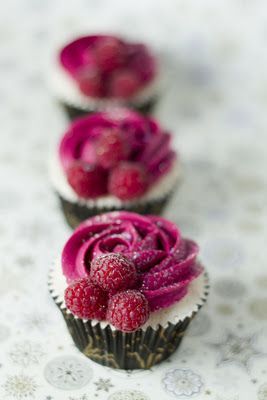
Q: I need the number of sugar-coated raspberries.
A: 9